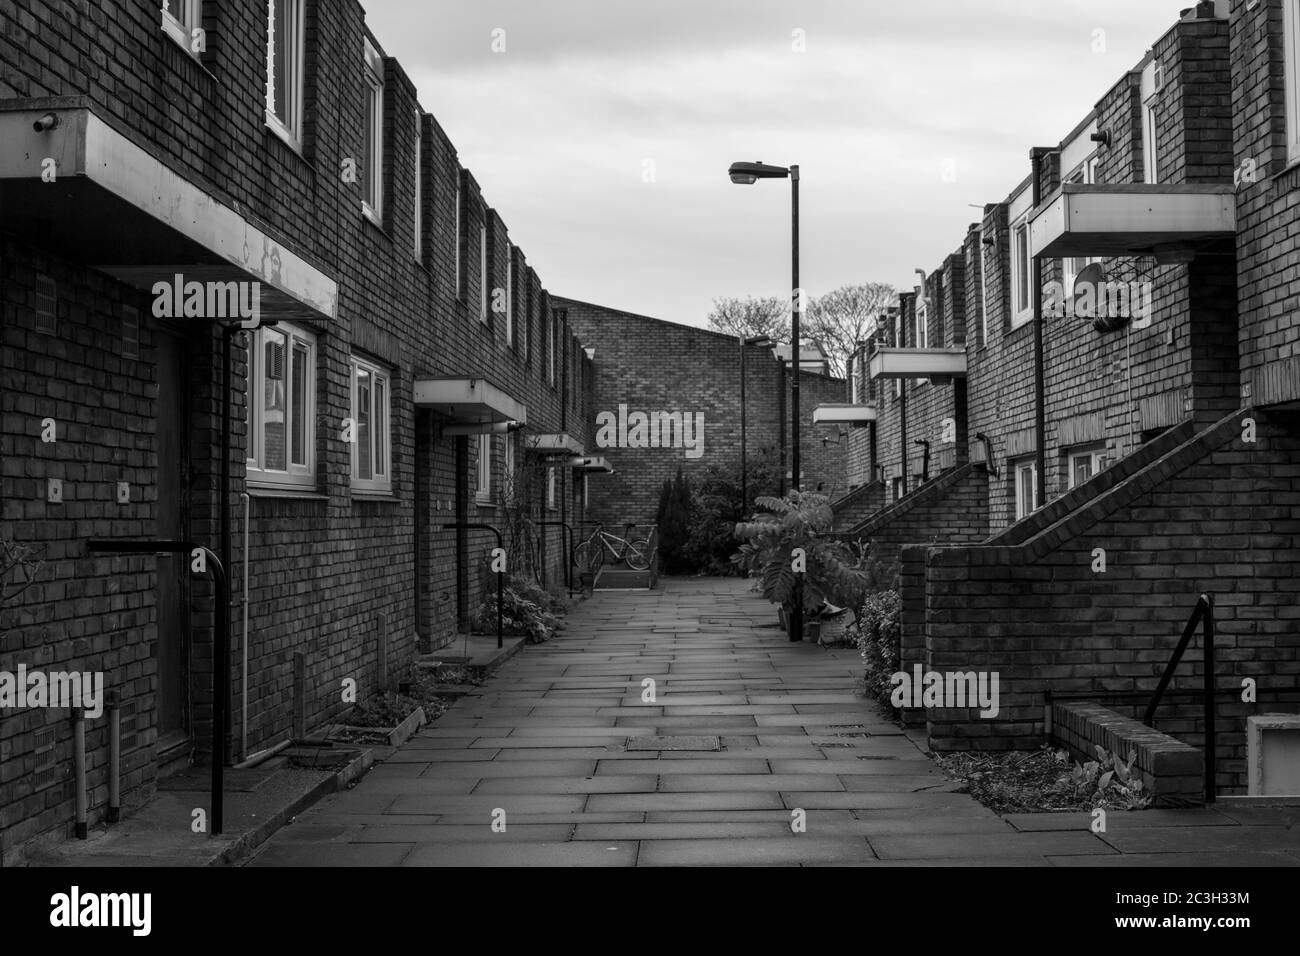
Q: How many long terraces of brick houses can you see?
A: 2